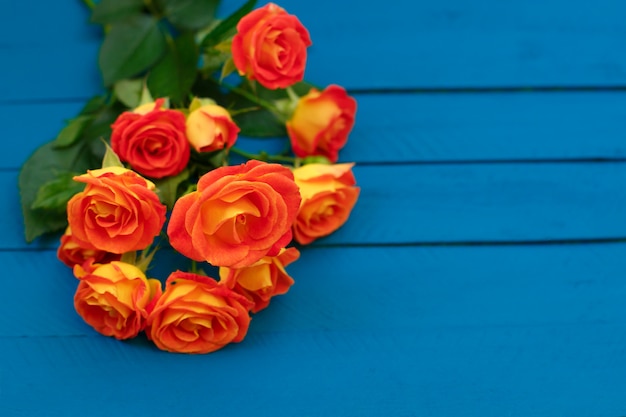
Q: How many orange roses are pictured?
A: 11